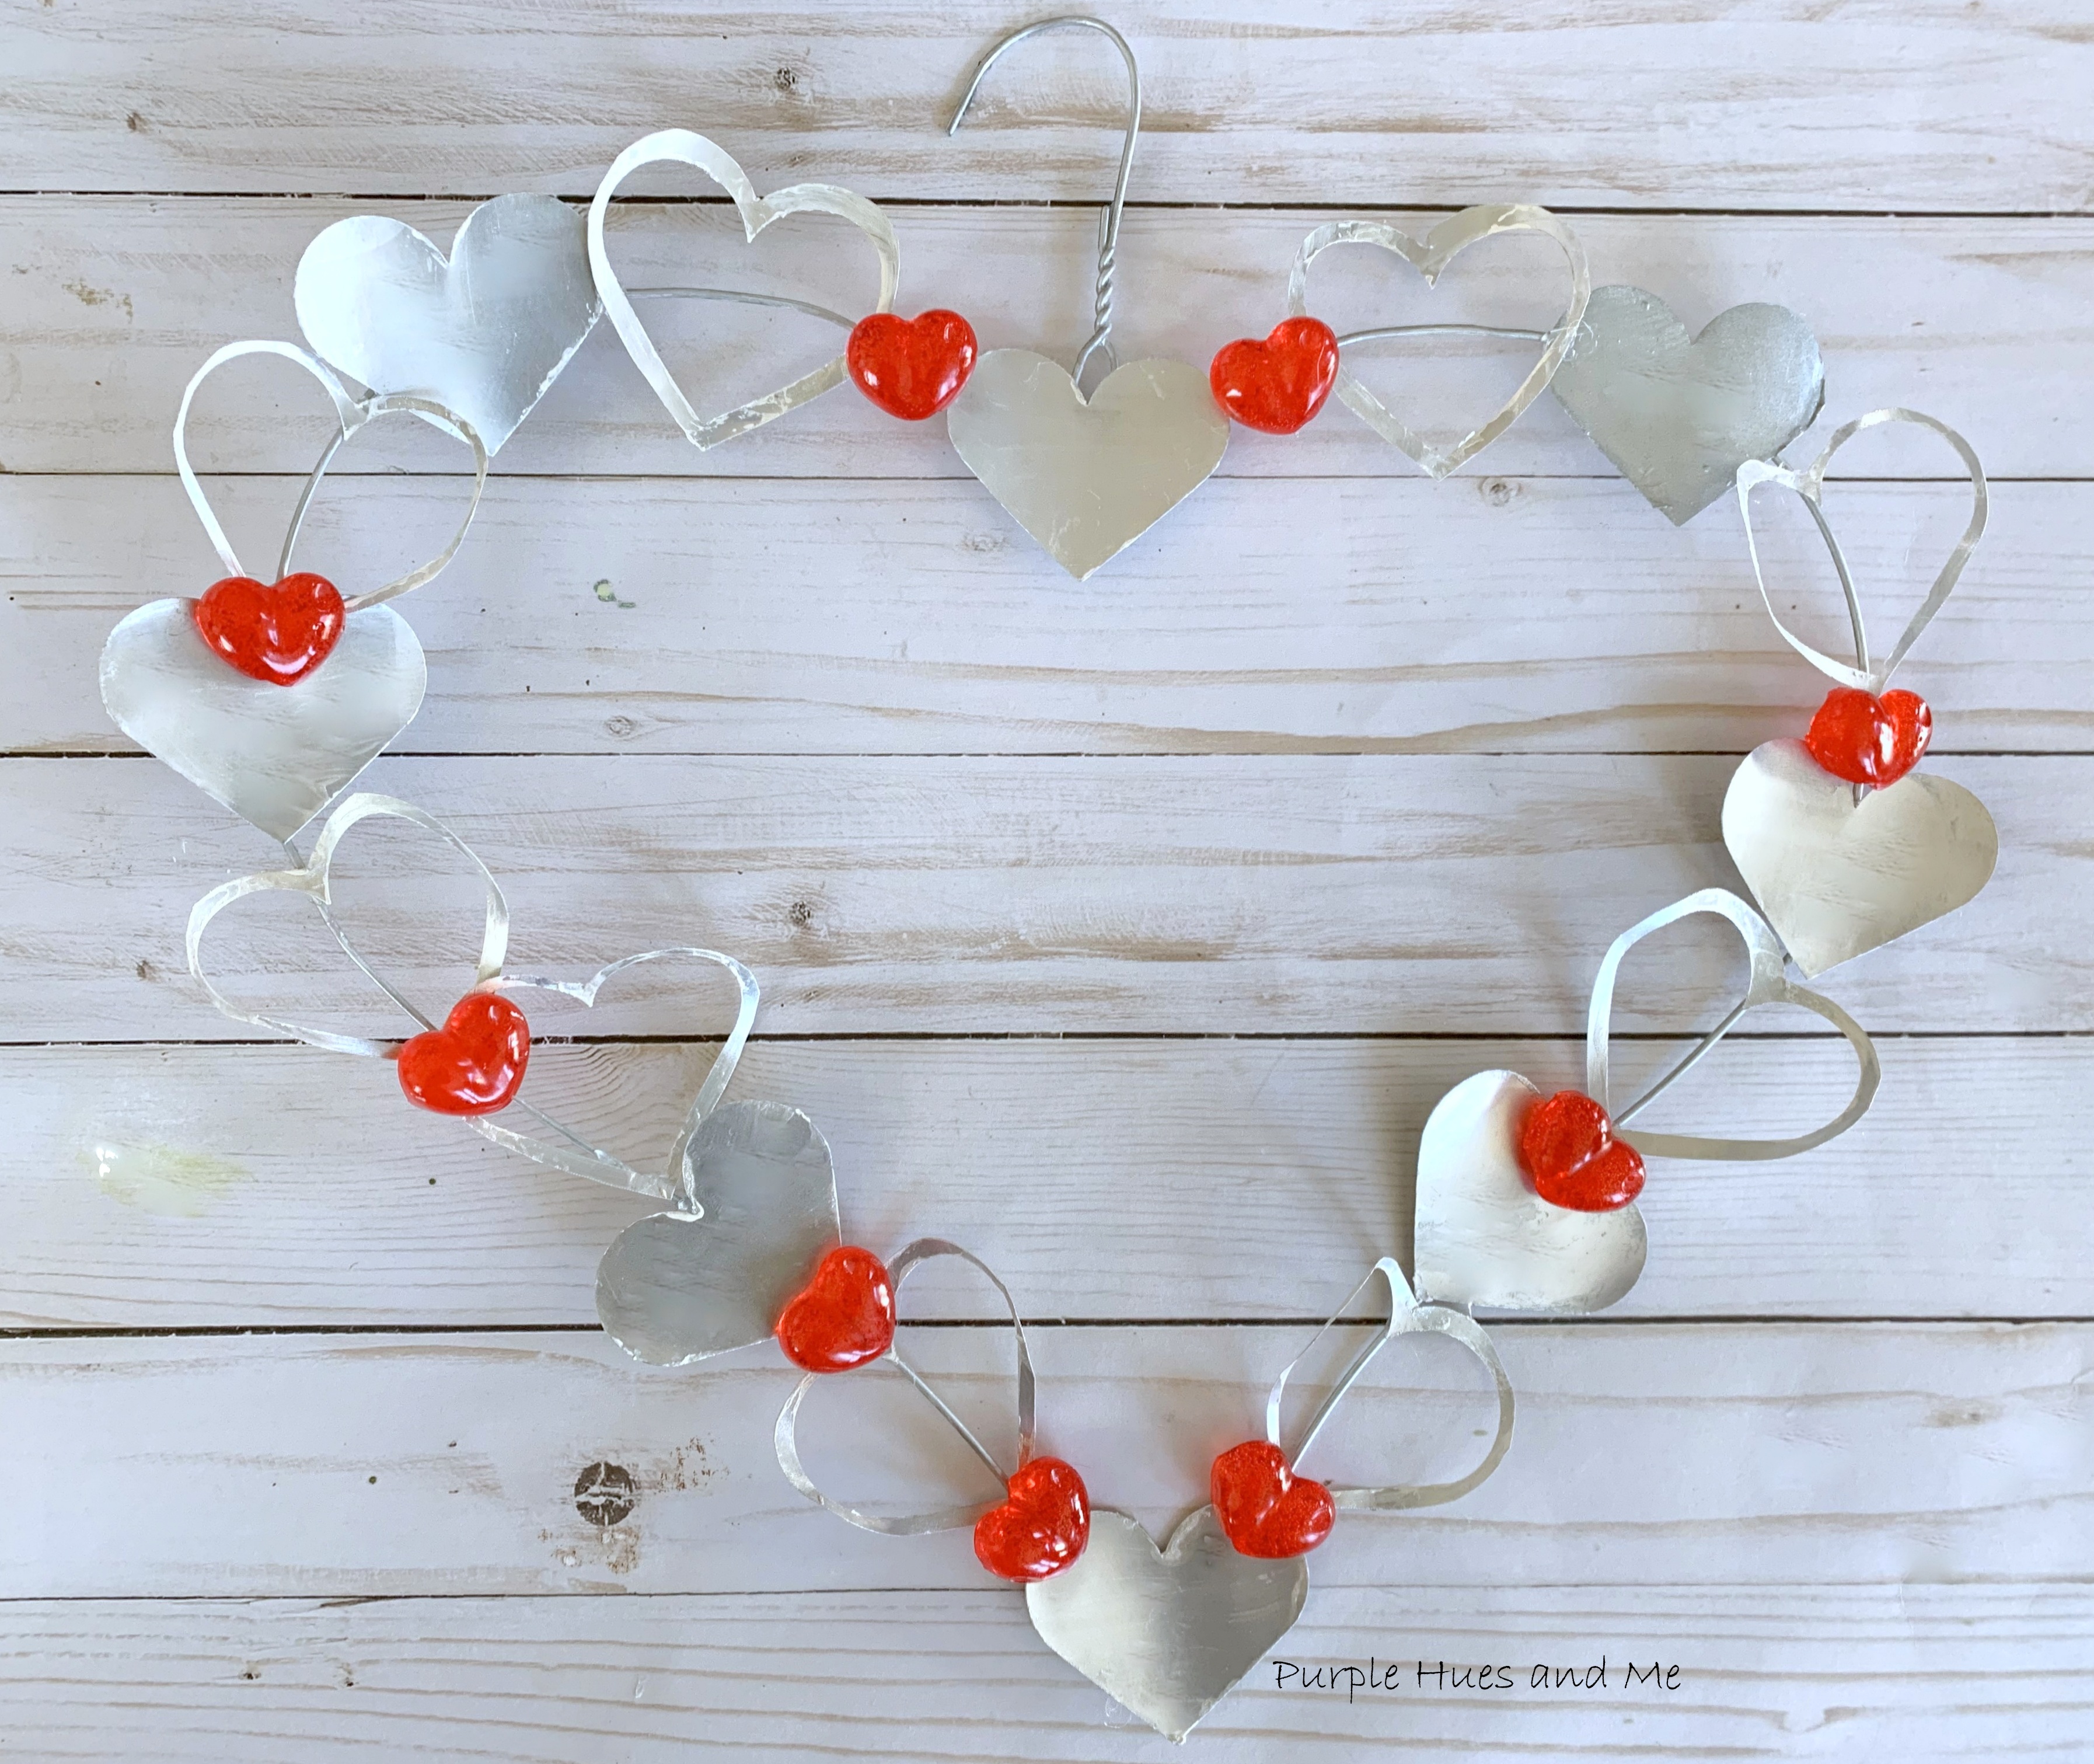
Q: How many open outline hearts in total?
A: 9